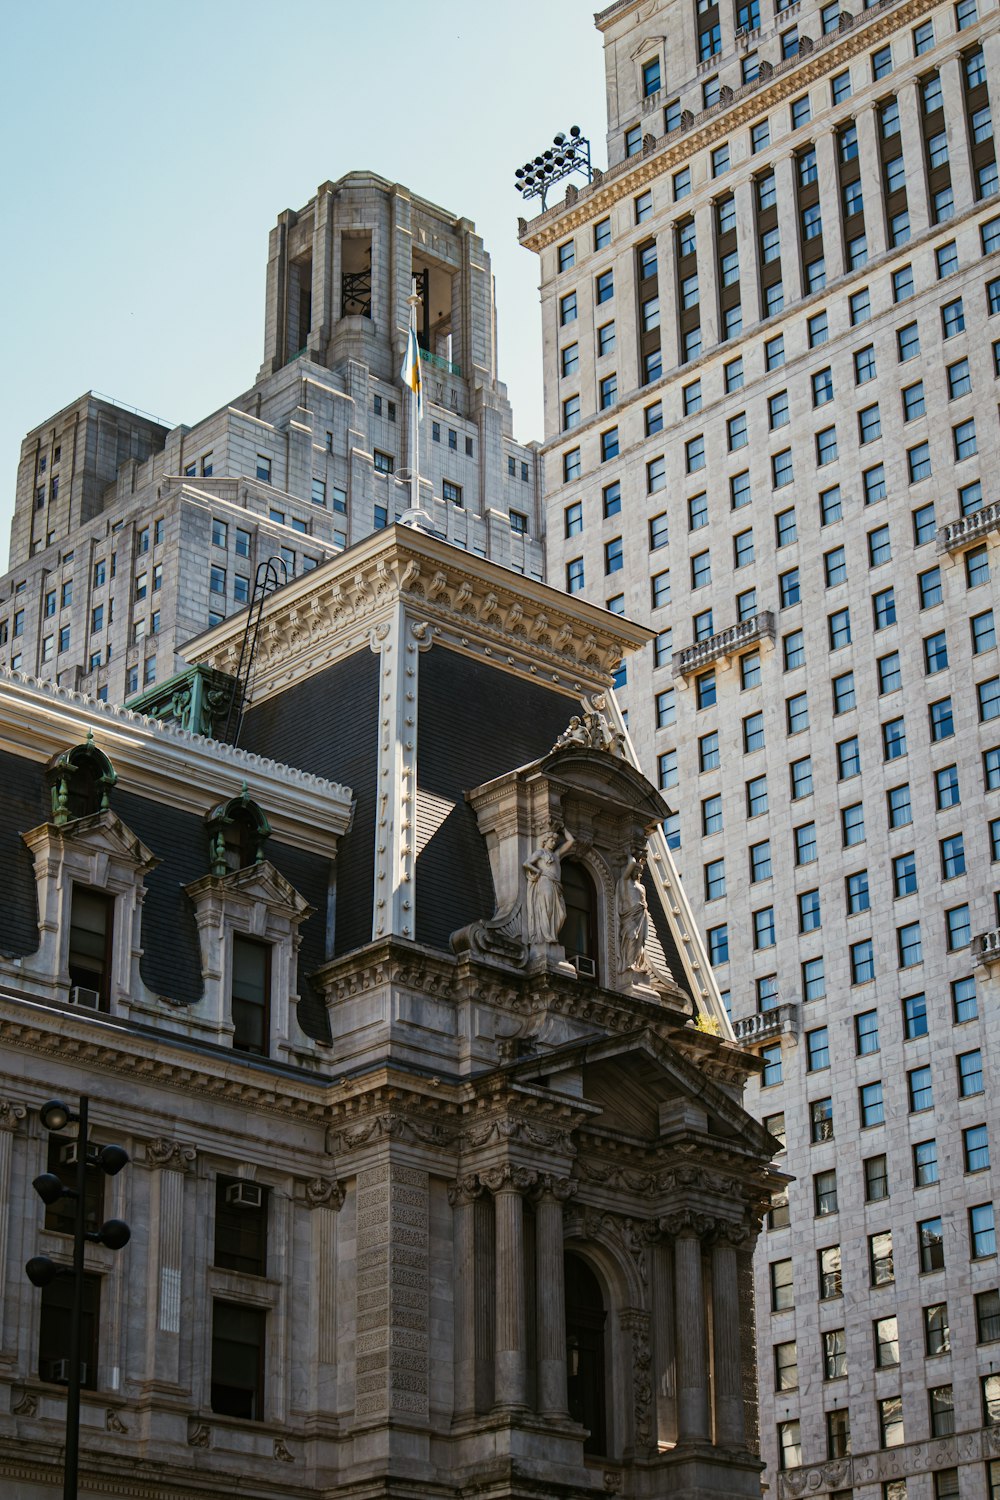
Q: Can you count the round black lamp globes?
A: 5